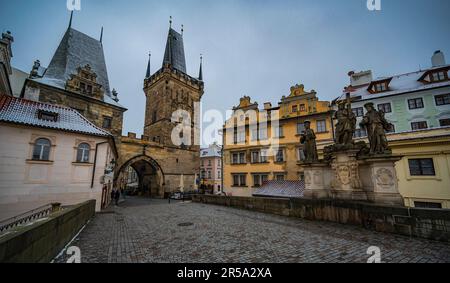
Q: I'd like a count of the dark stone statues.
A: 3